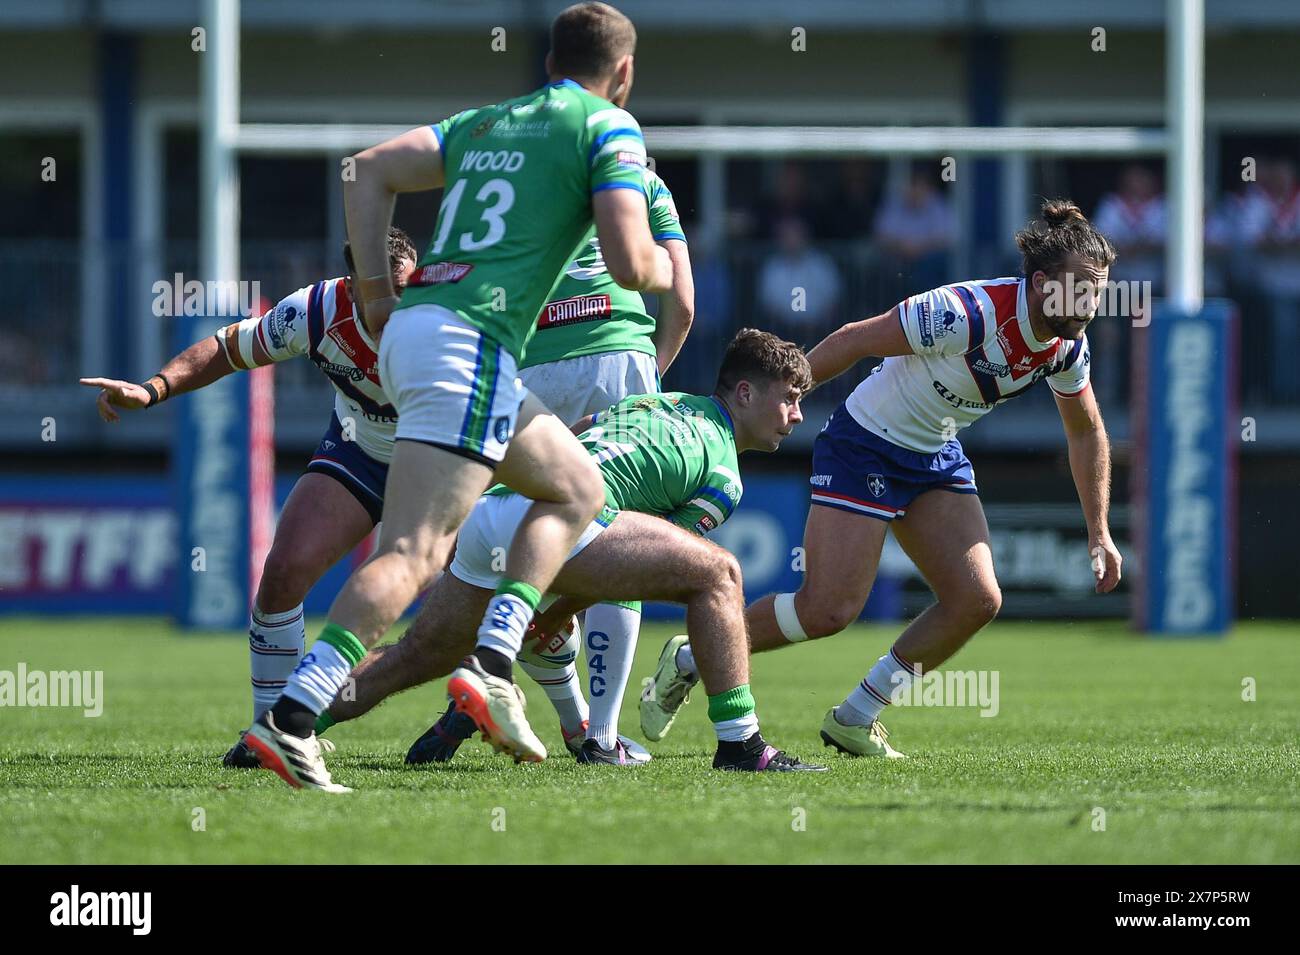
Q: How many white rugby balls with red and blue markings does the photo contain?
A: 1